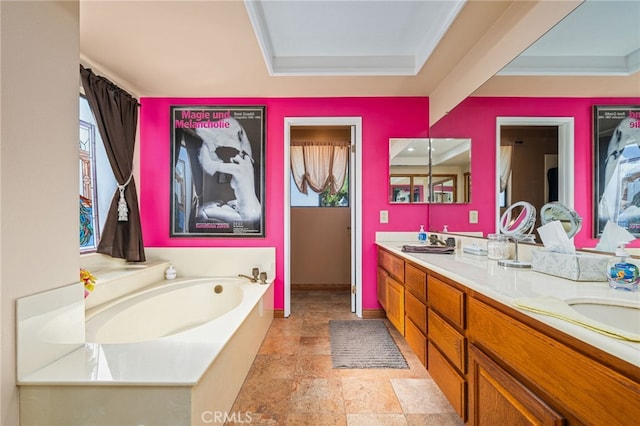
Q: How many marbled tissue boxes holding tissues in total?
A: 1